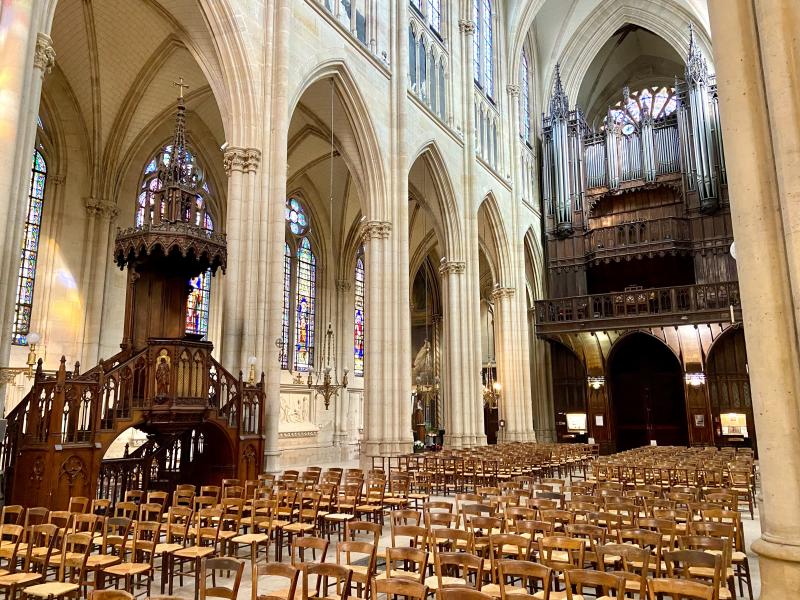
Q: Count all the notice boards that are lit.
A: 2